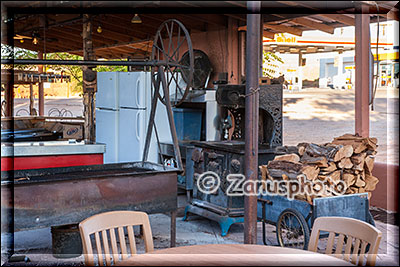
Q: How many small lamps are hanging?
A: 4